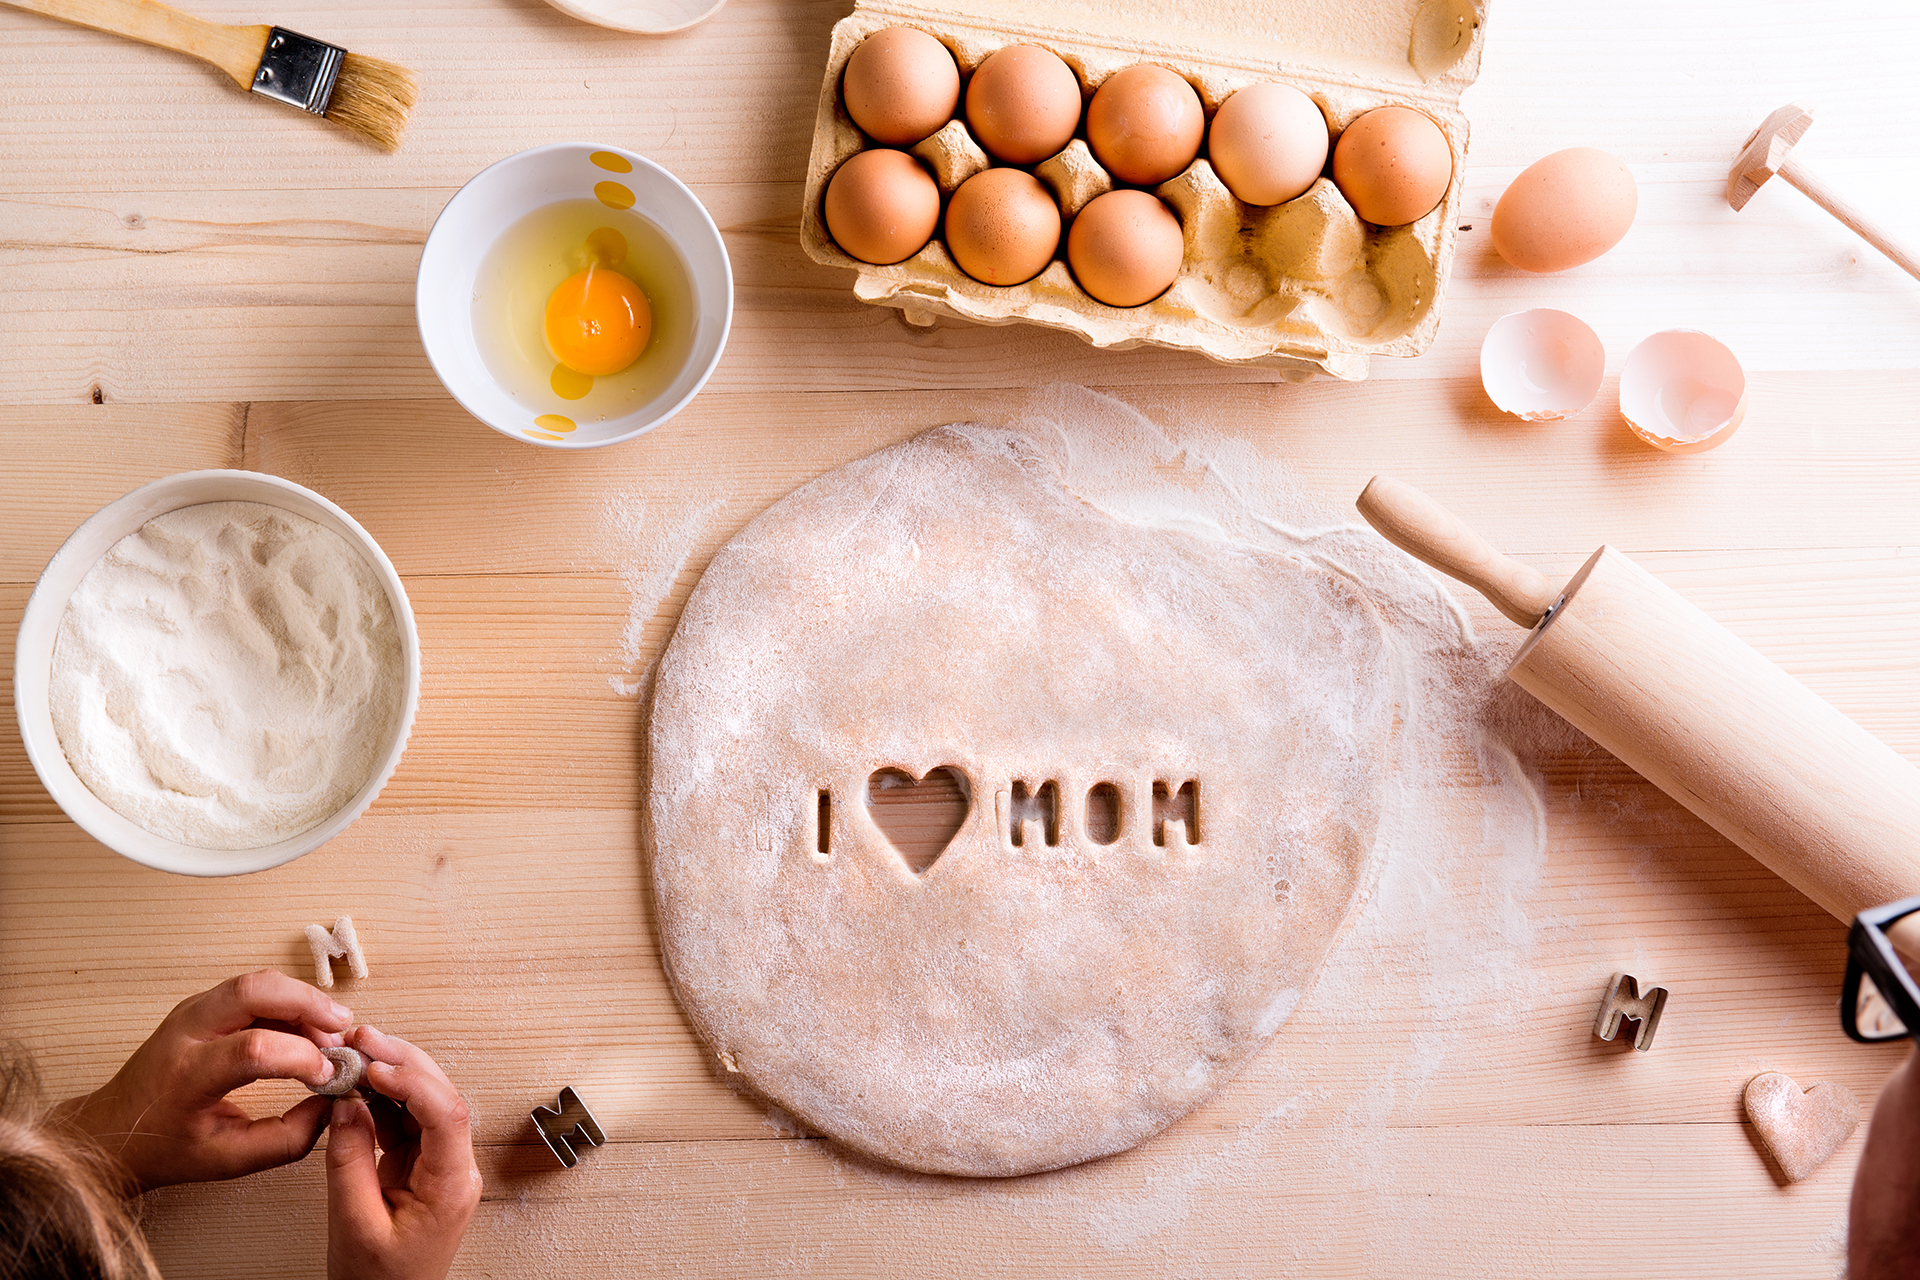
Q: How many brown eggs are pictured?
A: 9